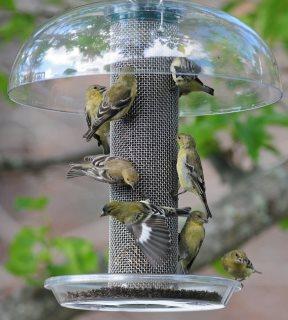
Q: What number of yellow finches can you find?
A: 8